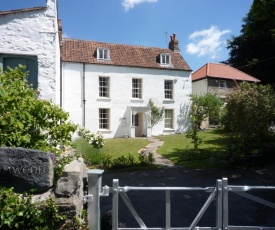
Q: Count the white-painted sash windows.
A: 5